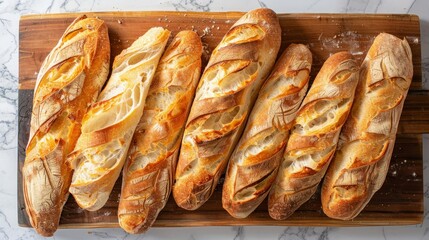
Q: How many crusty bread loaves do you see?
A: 7